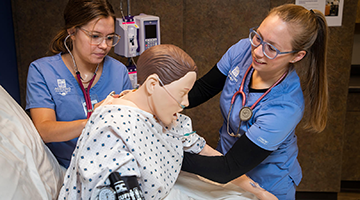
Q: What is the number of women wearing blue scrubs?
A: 2